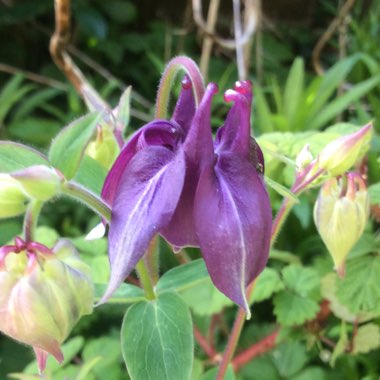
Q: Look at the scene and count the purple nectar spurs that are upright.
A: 4